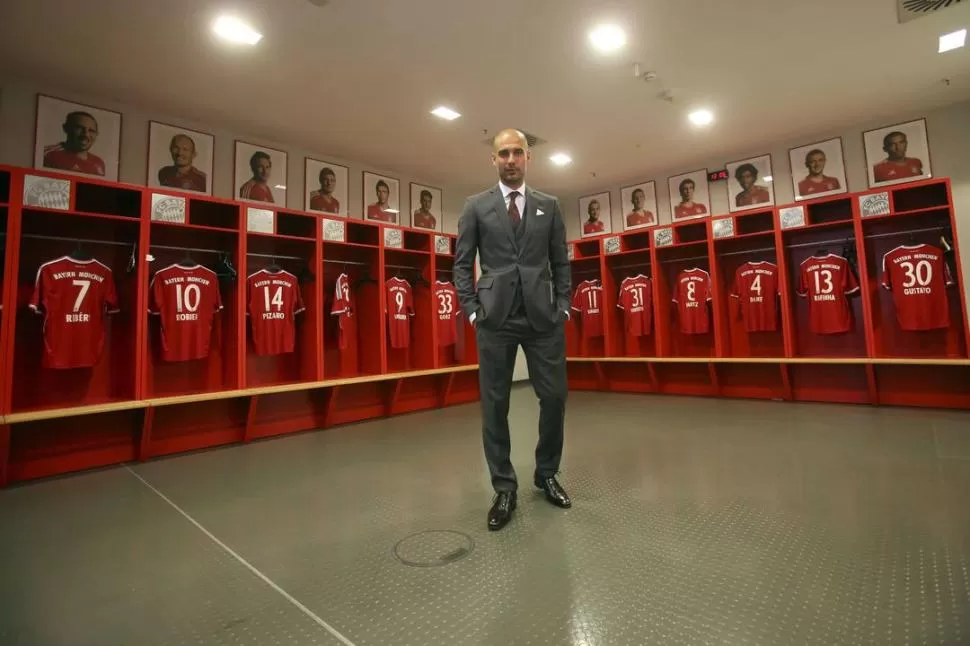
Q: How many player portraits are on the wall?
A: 12